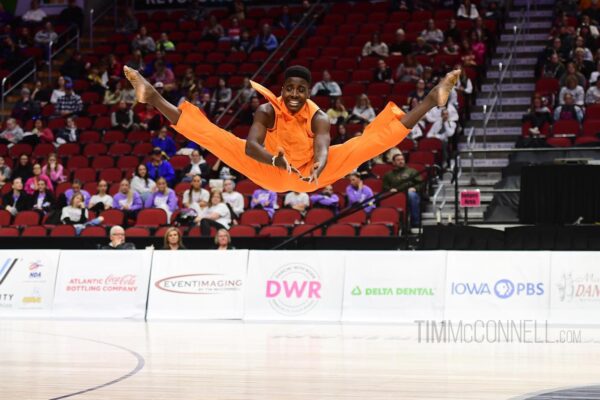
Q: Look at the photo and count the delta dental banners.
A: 1